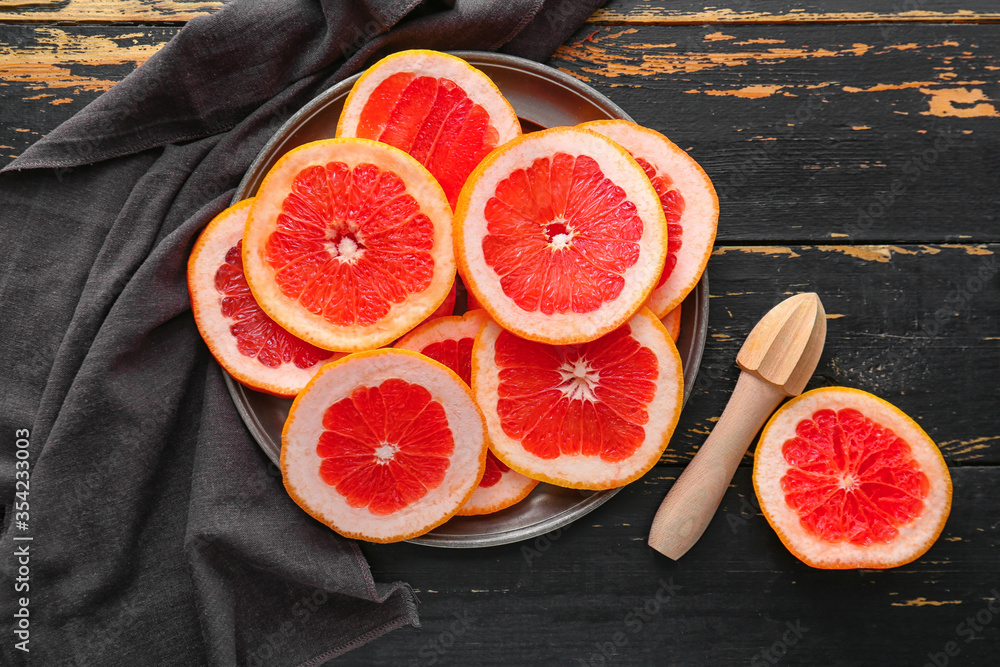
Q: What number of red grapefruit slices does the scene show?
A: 9